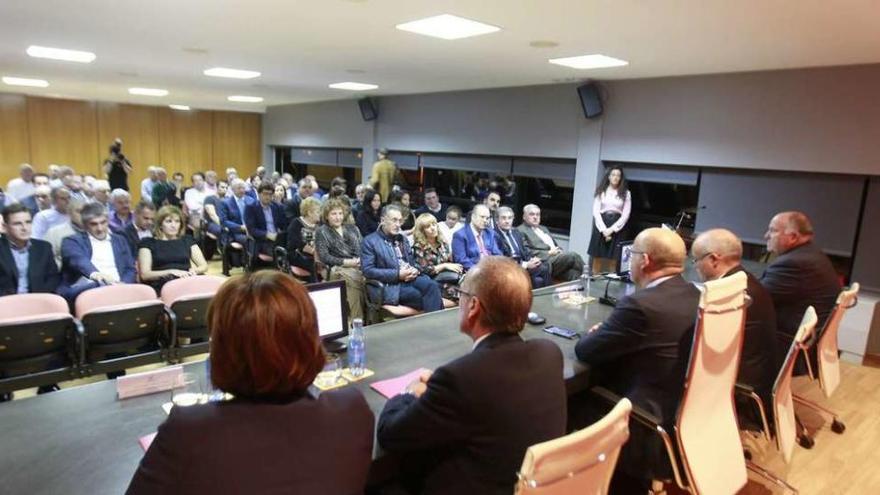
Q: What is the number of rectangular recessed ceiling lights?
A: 9